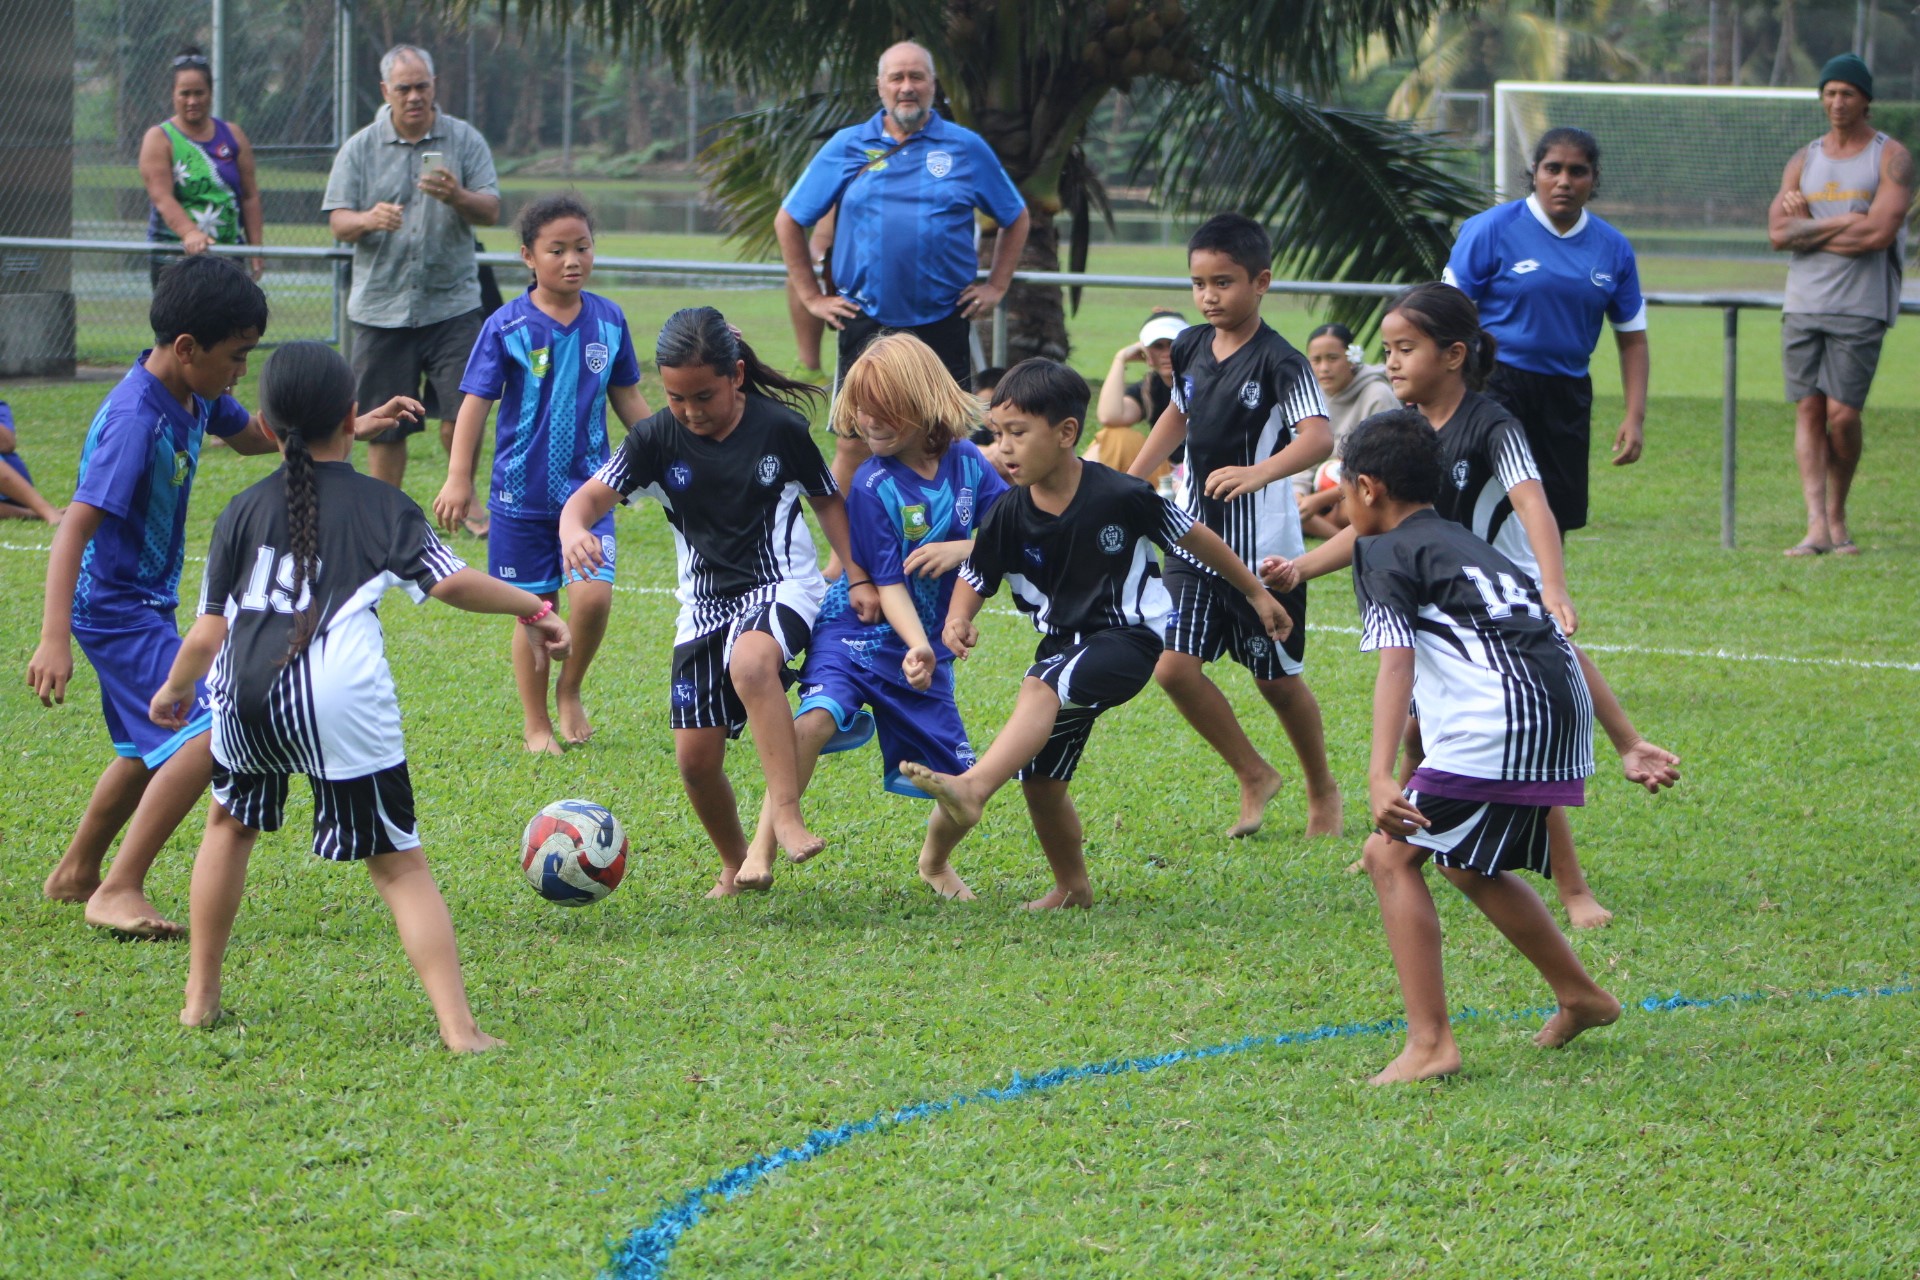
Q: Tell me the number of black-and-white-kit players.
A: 6